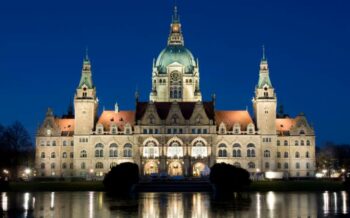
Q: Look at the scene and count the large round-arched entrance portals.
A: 3